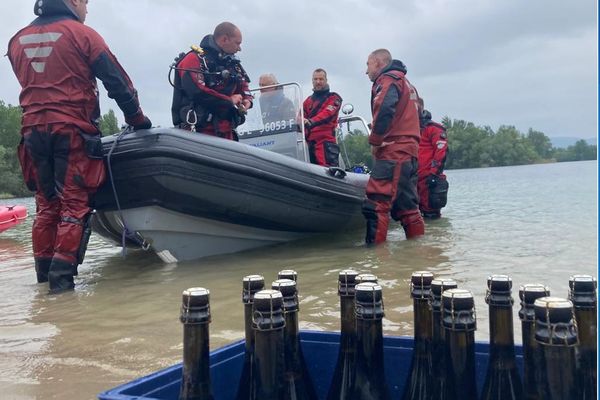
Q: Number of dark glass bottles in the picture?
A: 15